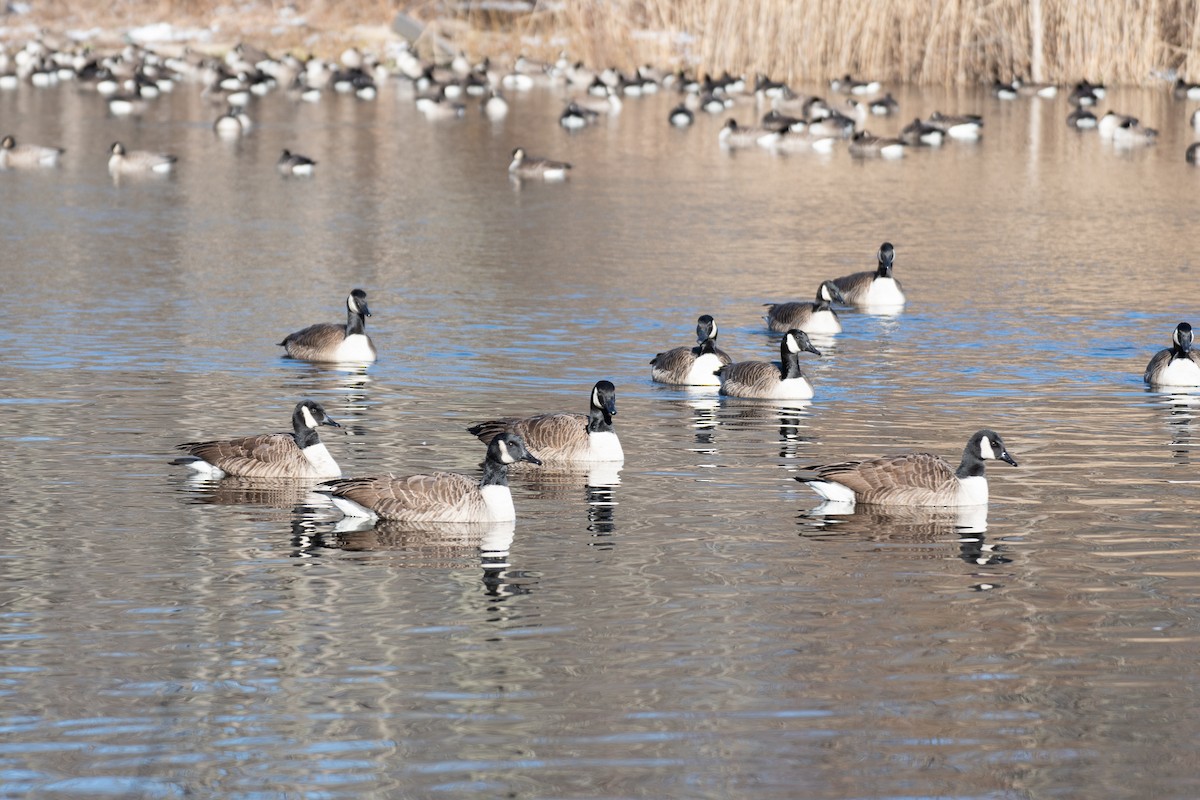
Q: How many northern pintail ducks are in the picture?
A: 0